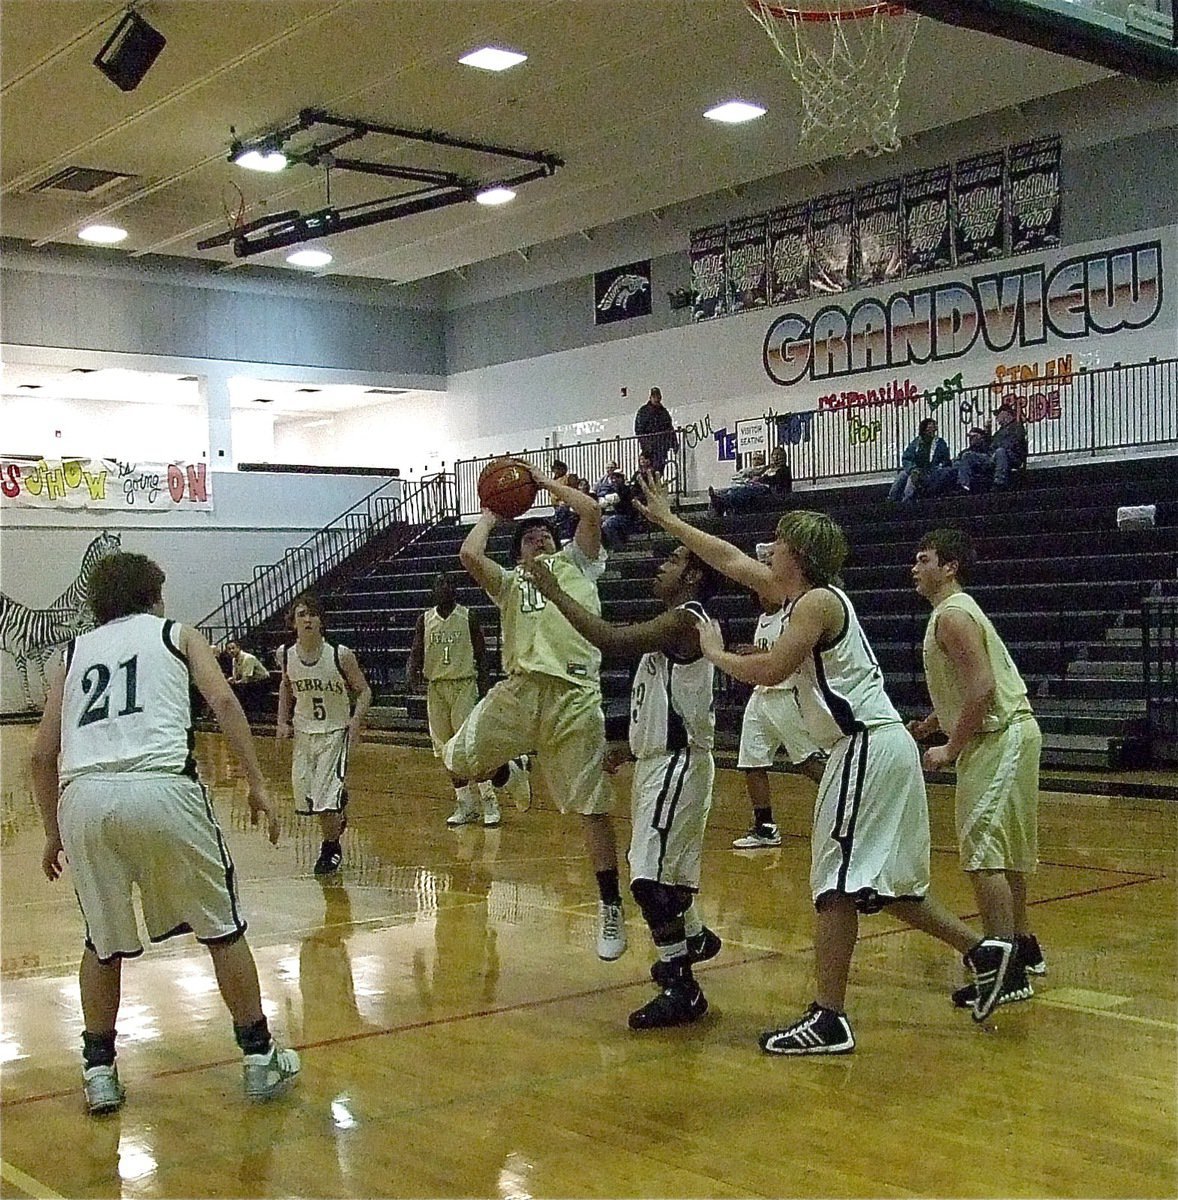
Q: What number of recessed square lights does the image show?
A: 6